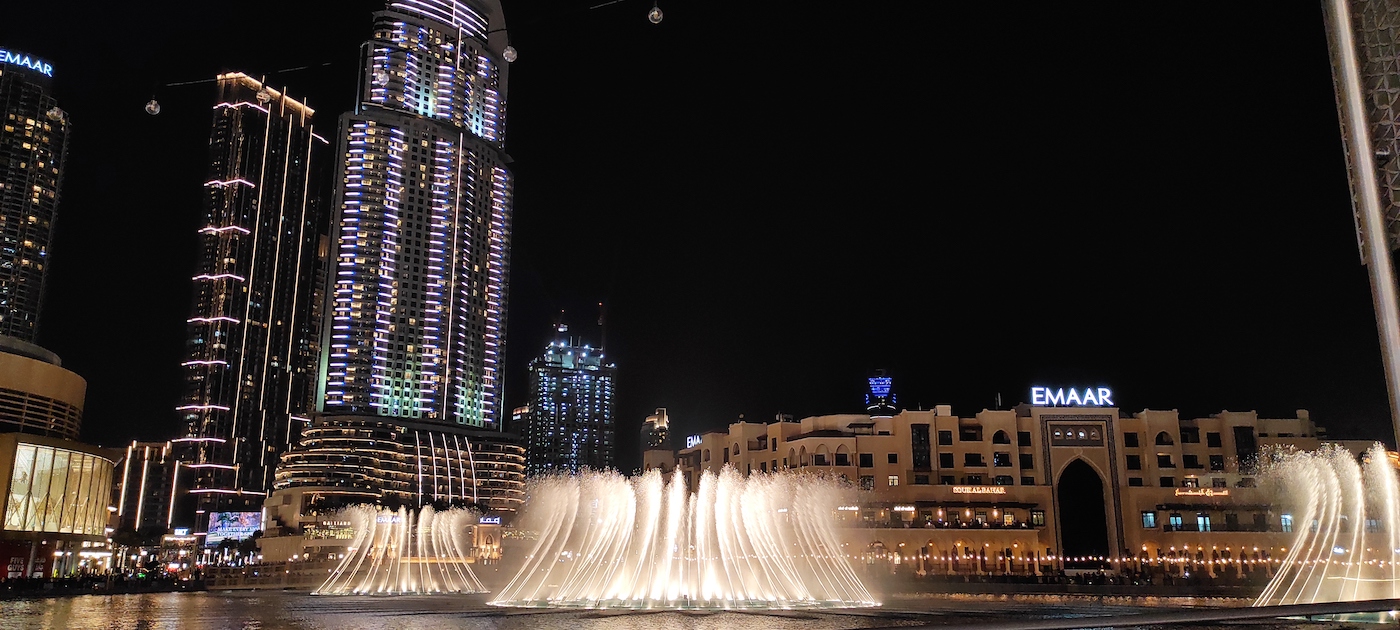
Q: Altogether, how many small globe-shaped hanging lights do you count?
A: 6